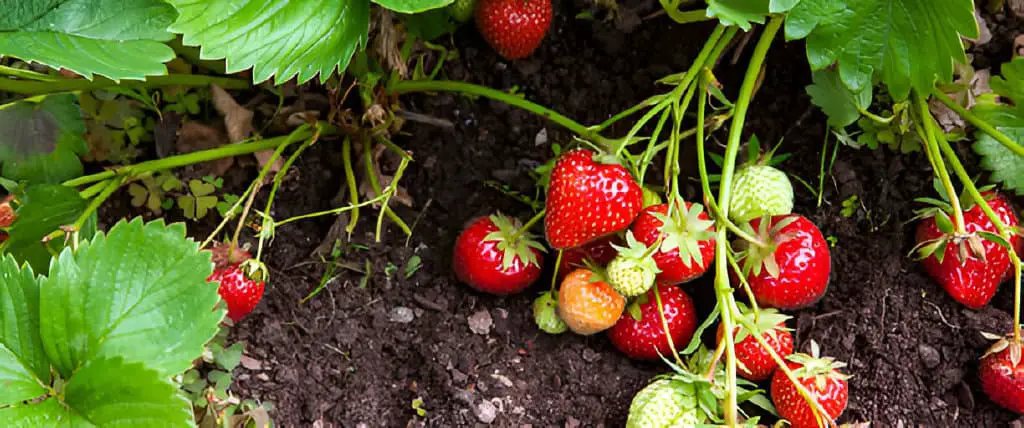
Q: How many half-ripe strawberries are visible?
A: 1